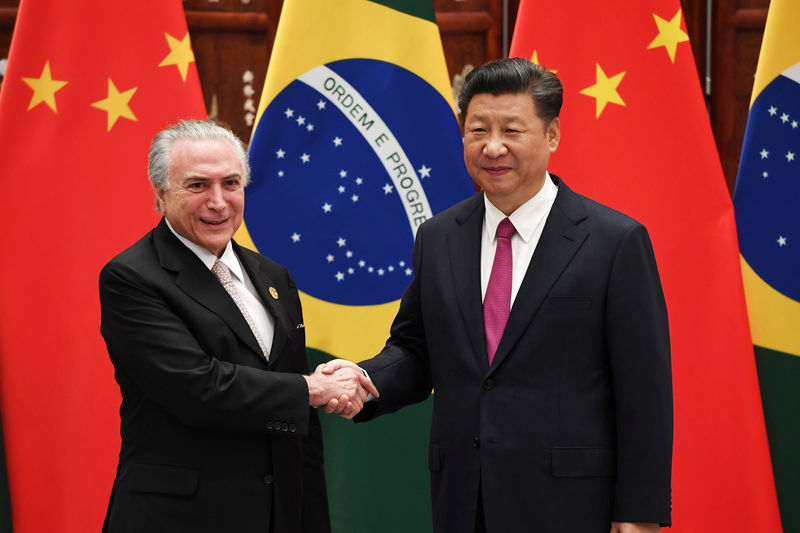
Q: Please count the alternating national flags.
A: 4